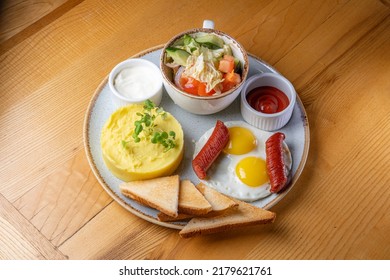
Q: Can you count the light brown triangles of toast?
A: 4